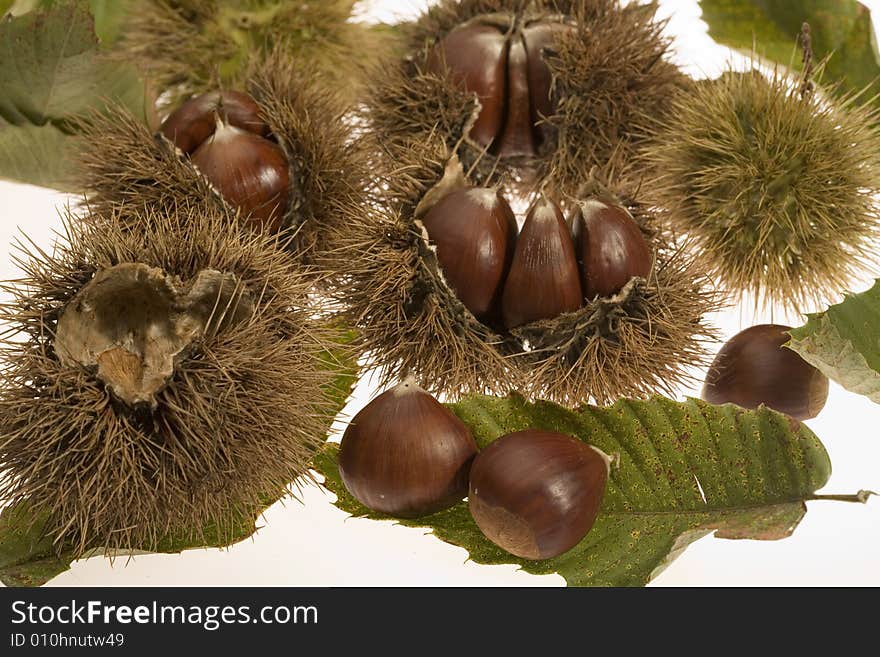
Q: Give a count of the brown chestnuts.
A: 11